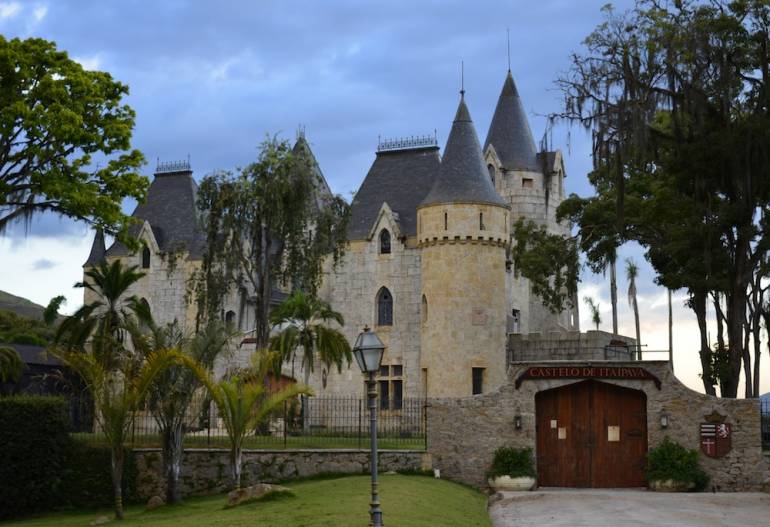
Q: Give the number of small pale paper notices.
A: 3